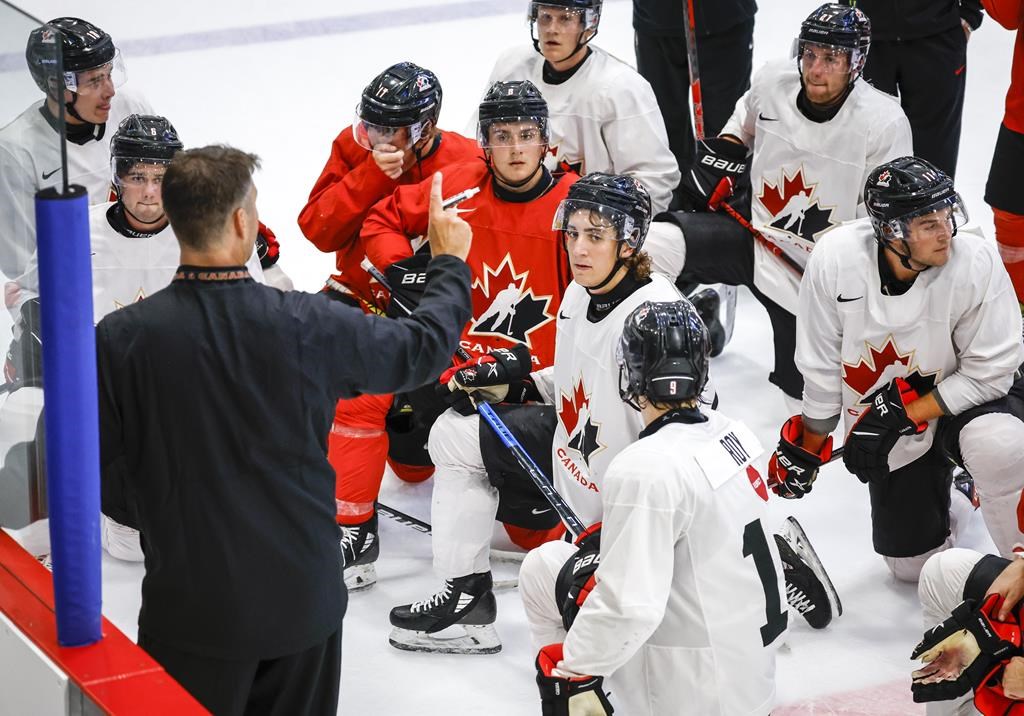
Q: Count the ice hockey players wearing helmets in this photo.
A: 9